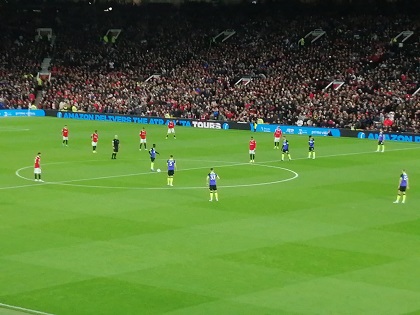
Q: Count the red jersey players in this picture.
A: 7